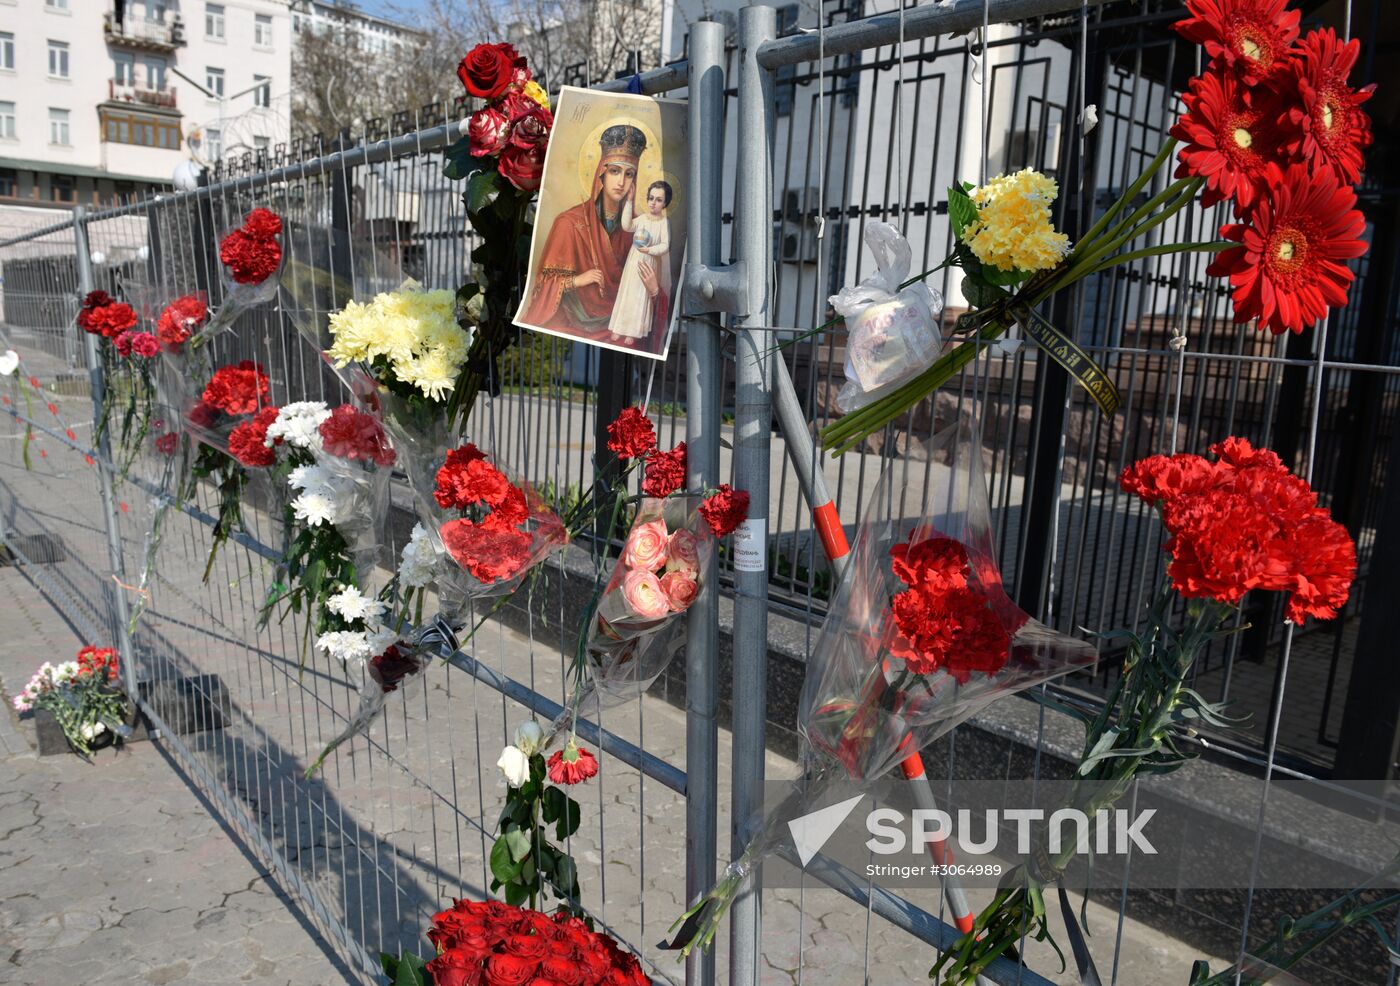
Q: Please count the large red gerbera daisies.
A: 4